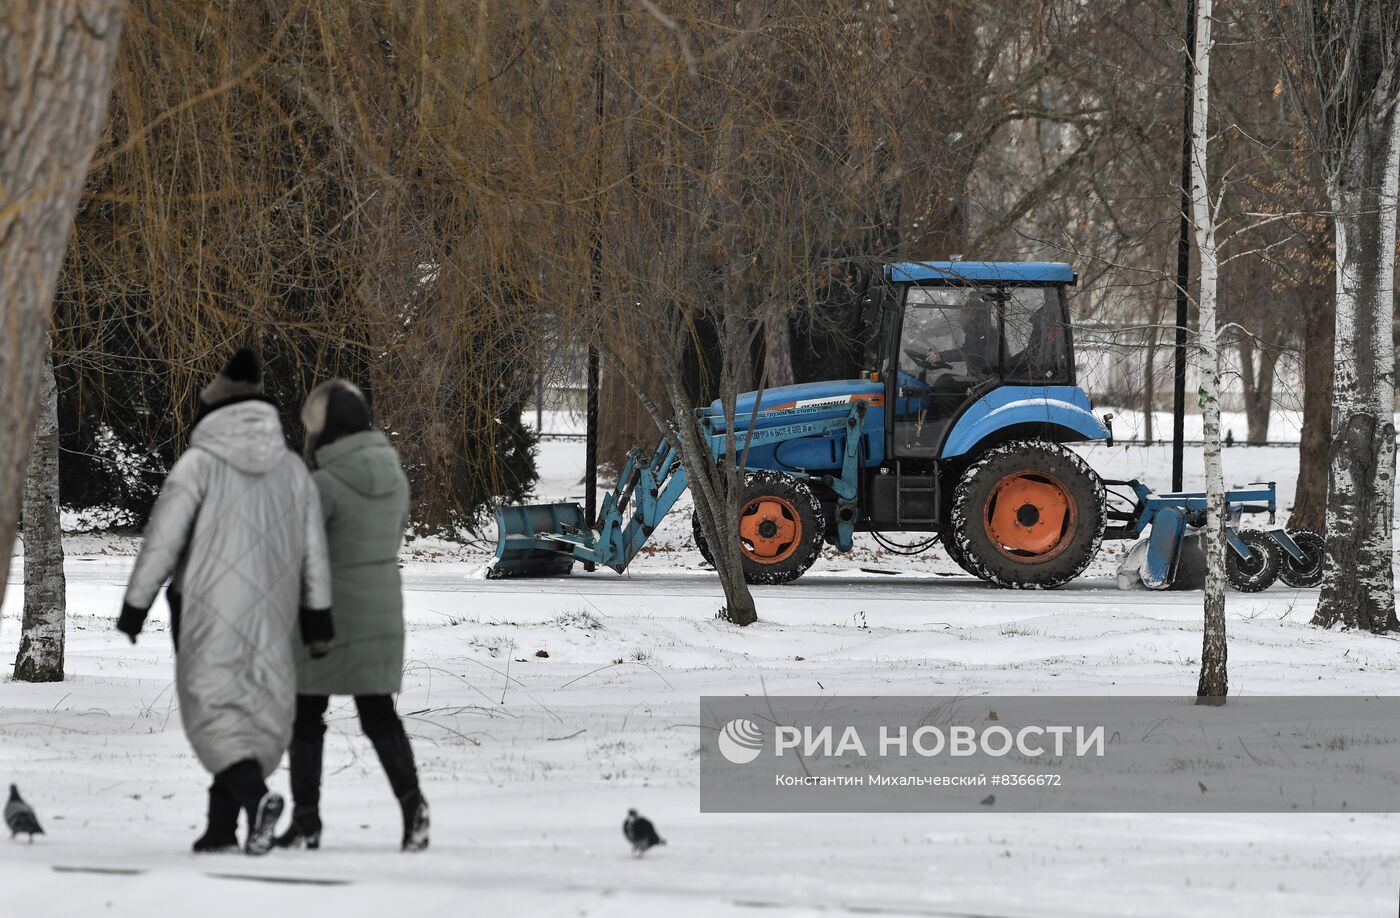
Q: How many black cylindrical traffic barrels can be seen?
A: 0